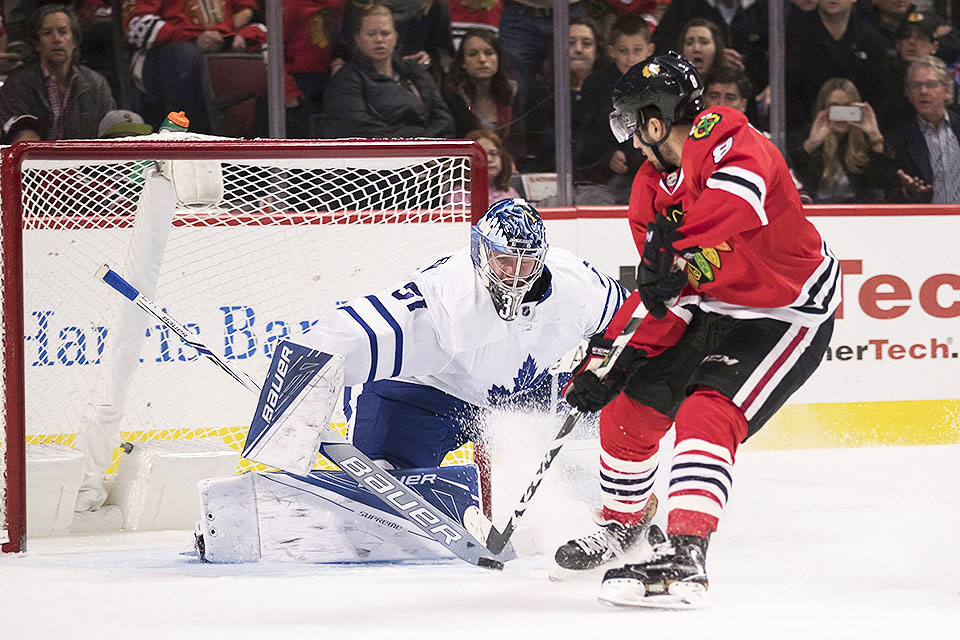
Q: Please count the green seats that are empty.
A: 0